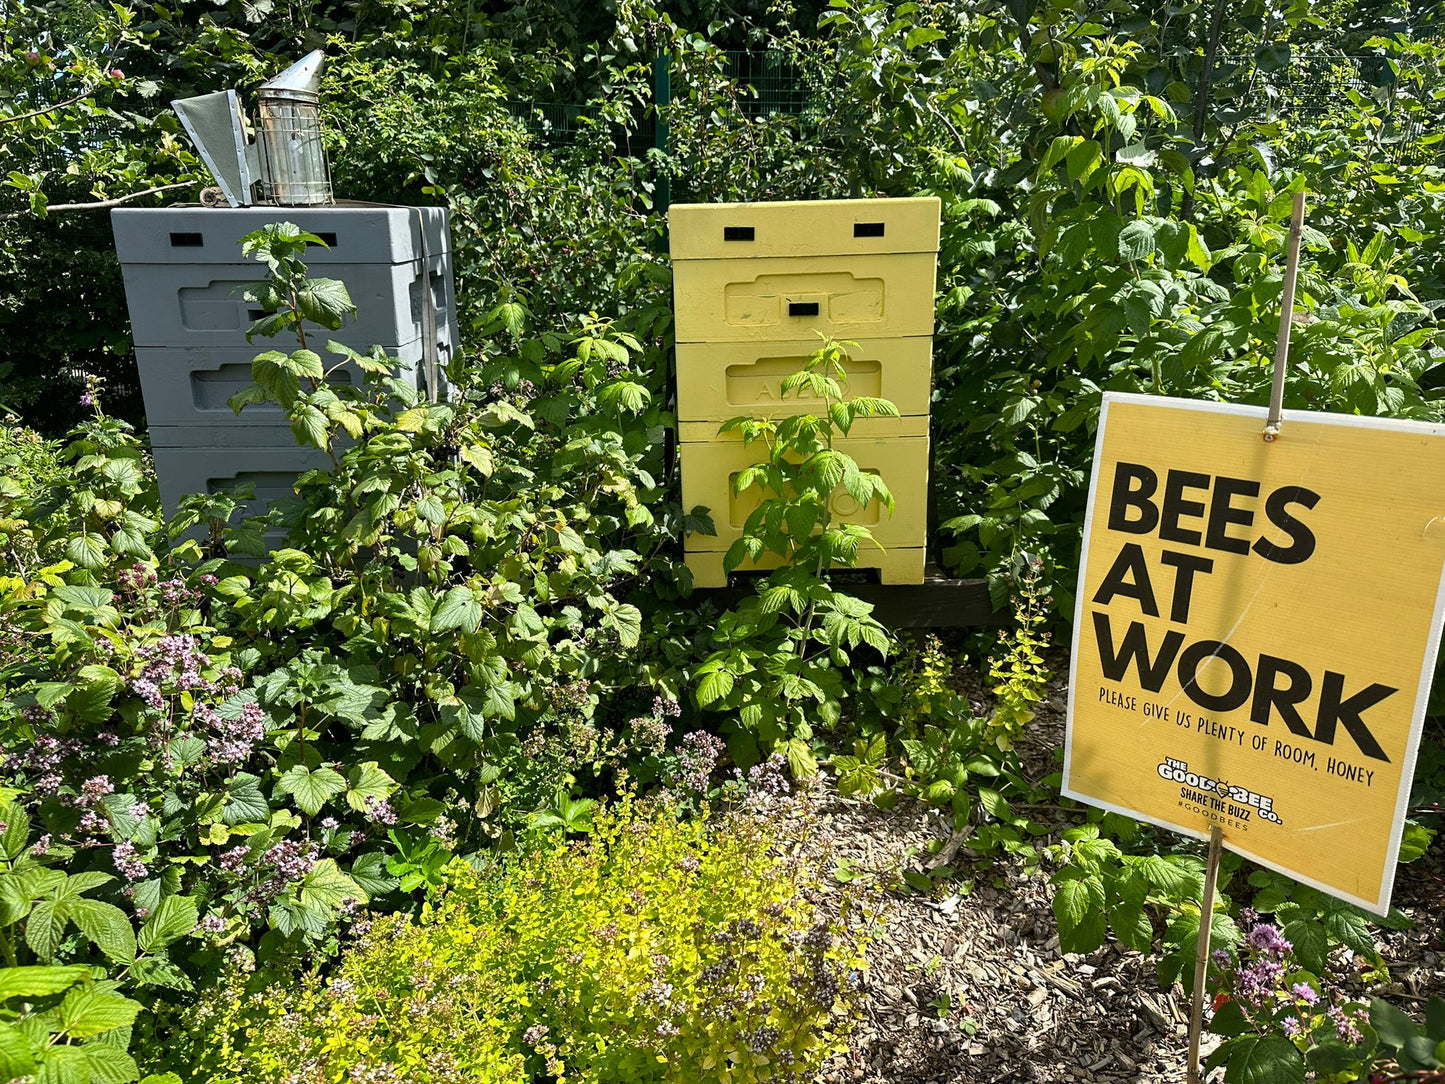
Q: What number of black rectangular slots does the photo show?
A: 6